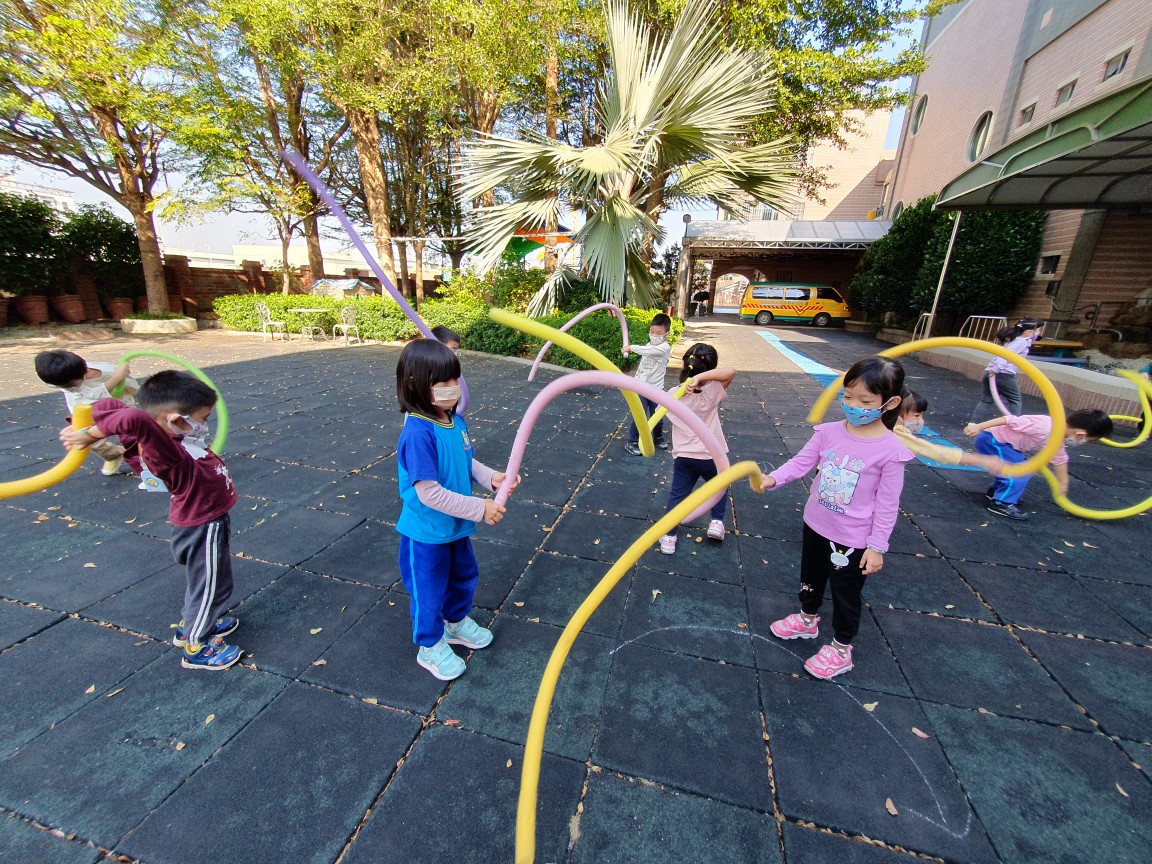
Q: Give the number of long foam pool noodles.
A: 11